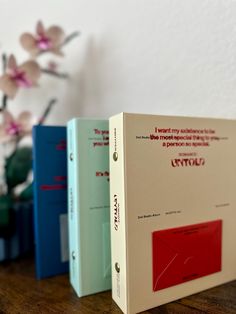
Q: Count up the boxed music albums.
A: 3